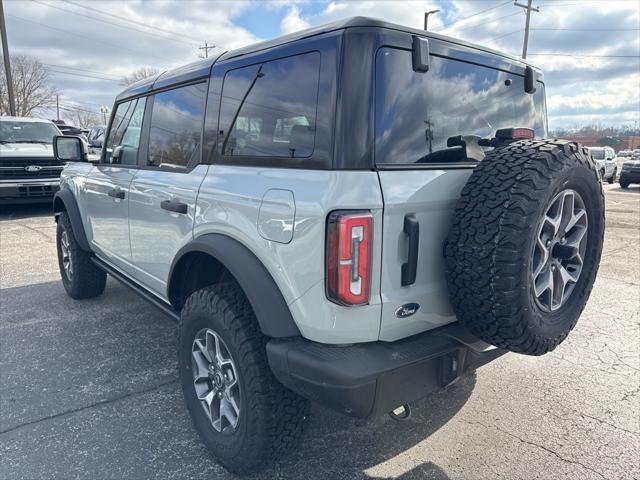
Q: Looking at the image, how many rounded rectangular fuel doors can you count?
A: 1